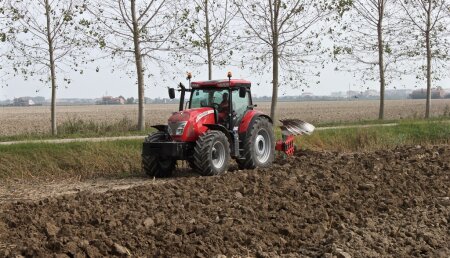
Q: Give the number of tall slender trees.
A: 6